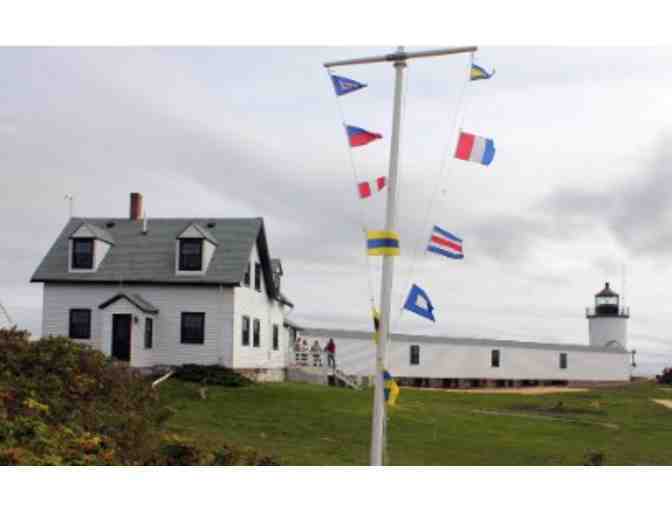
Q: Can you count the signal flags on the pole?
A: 10